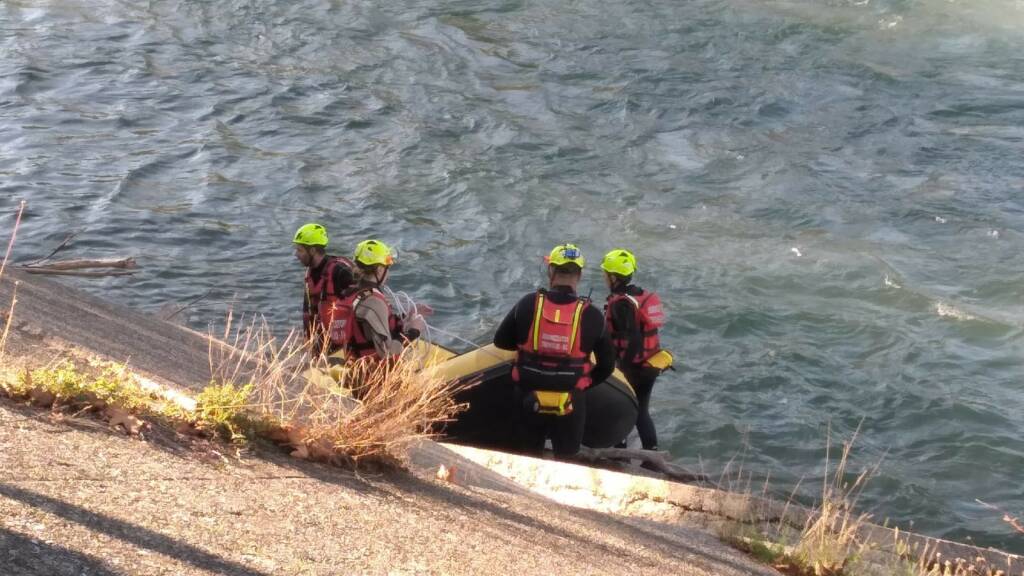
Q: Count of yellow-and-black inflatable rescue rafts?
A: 1